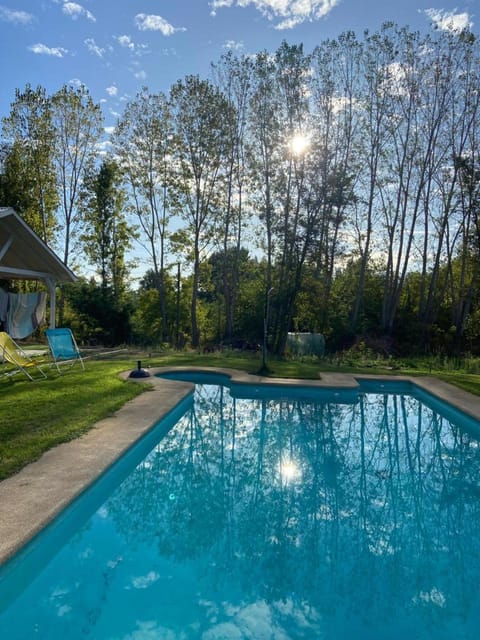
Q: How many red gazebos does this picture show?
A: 0